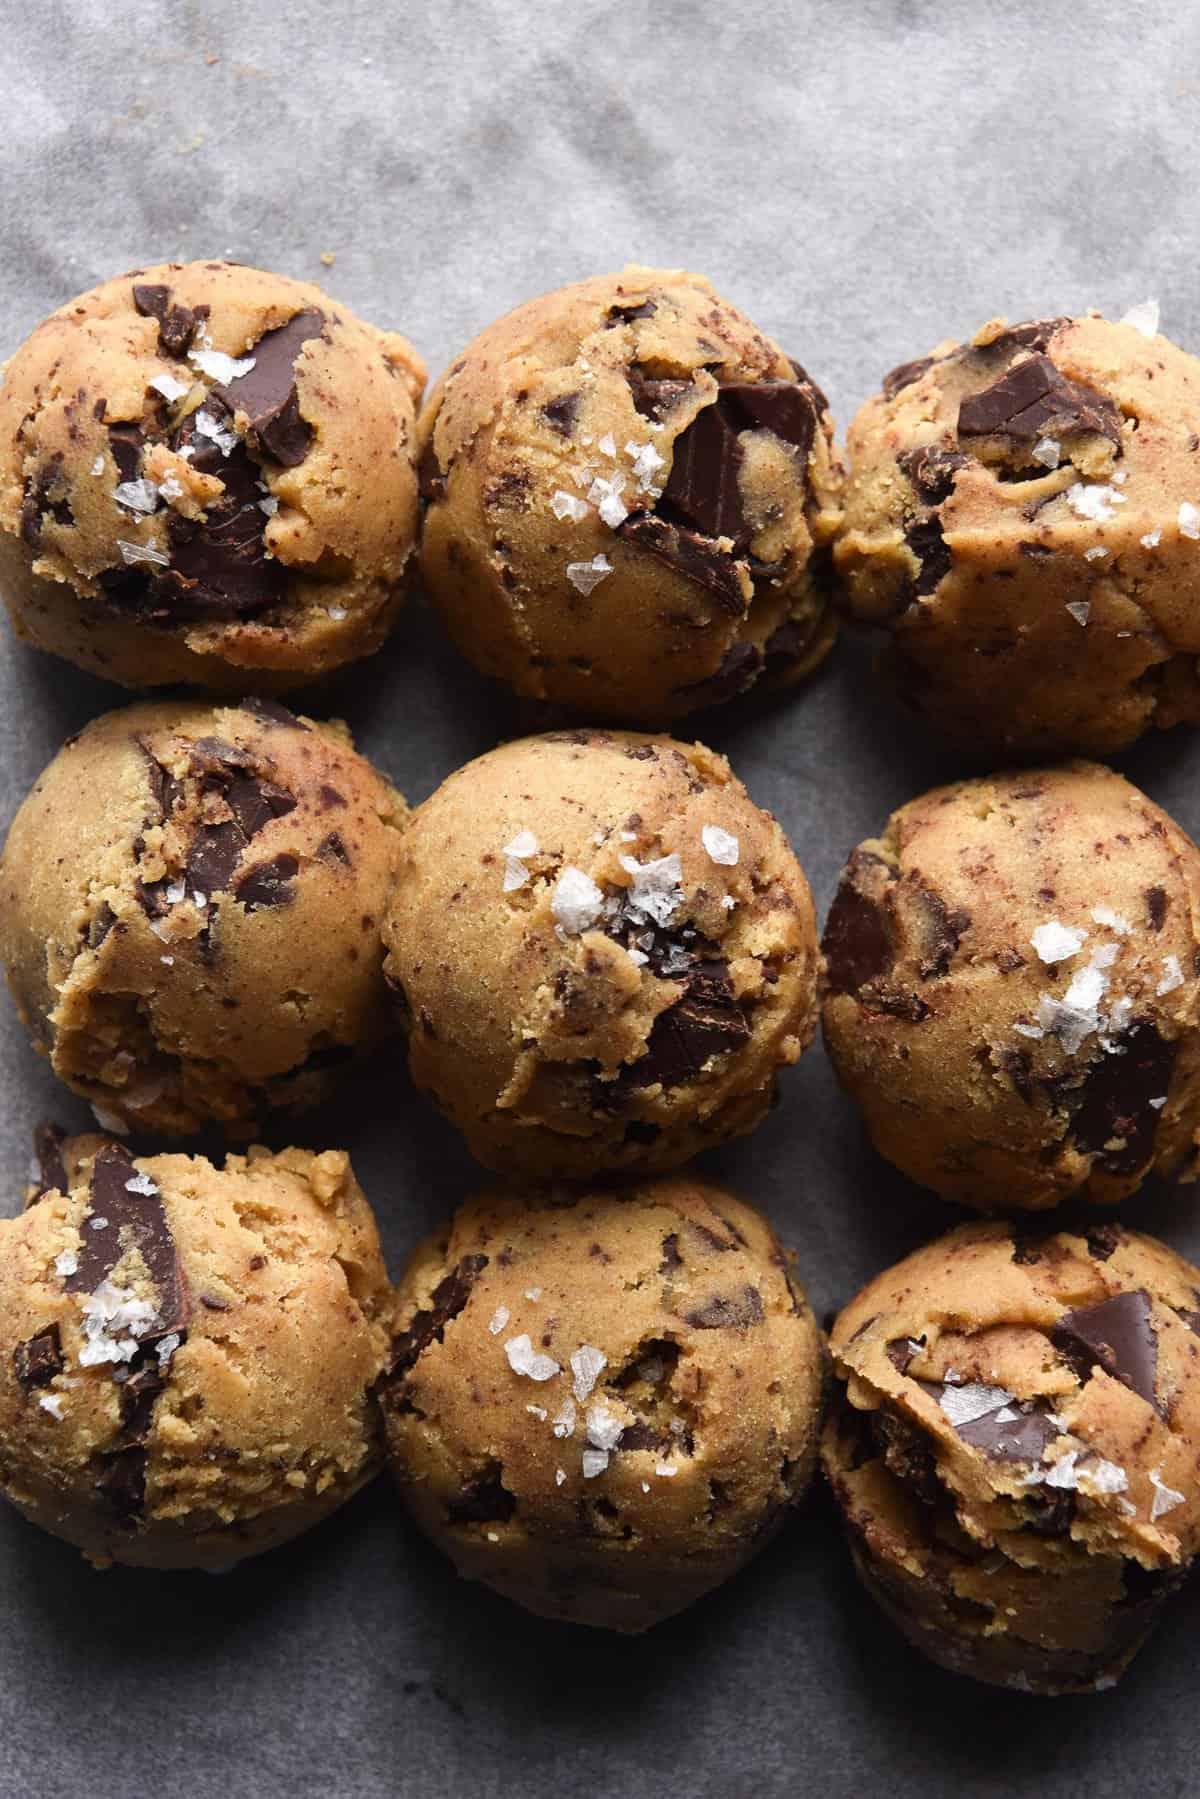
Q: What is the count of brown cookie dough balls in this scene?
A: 9